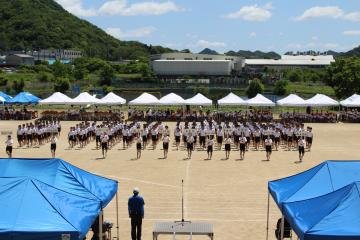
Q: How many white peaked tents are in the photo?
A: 11